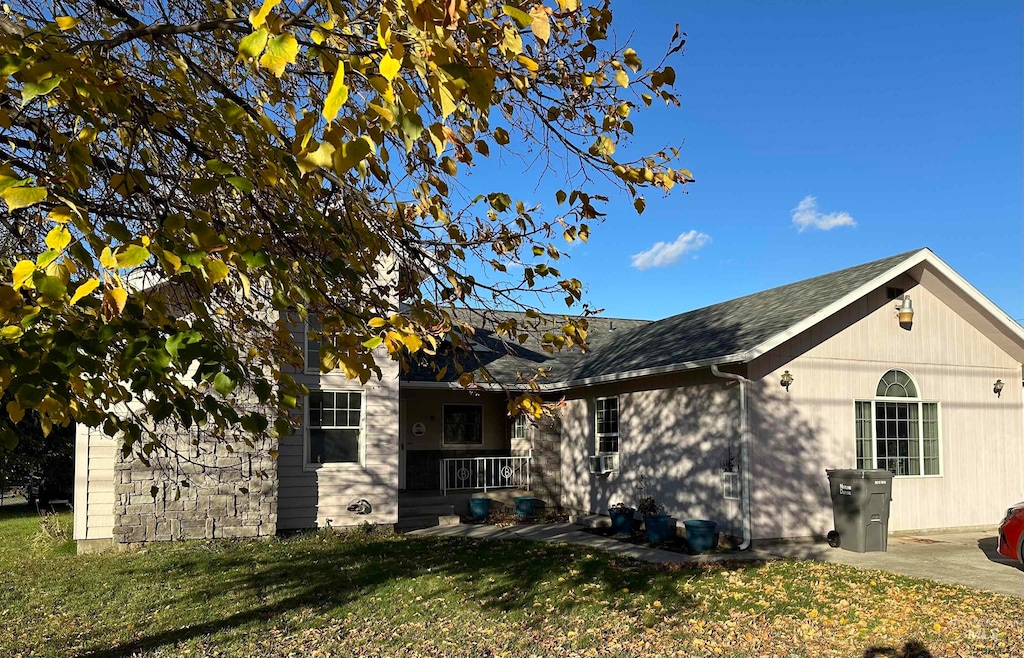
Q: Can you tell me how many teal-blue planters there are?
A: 5